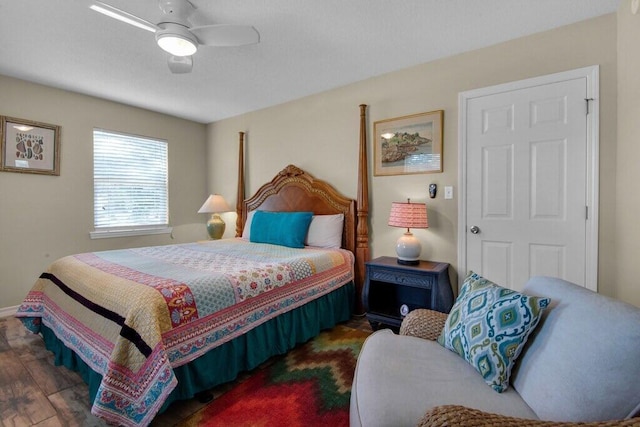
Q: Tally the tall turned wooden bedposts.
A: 2